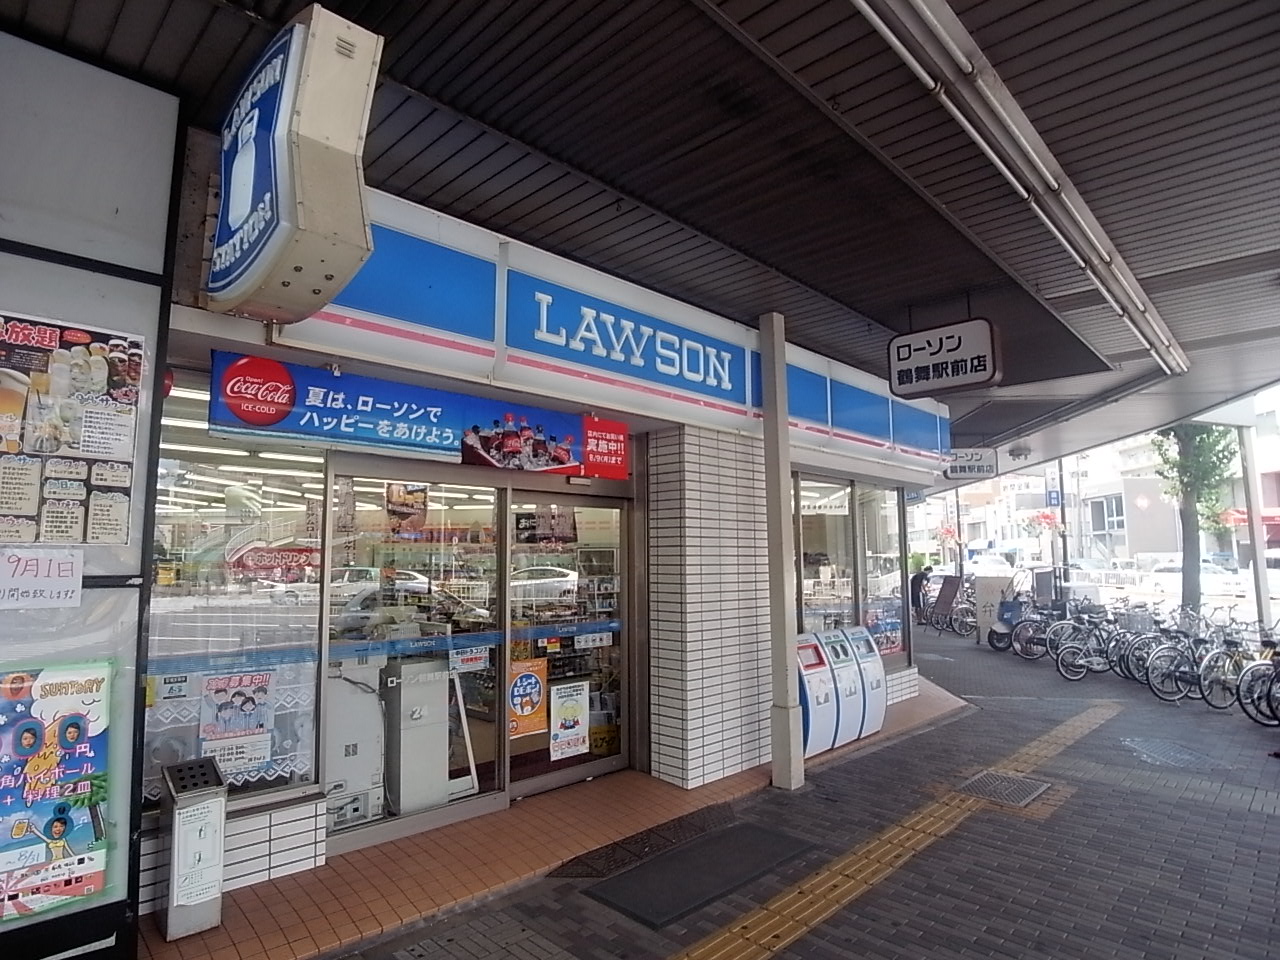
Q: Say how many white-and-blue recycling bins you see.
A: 3